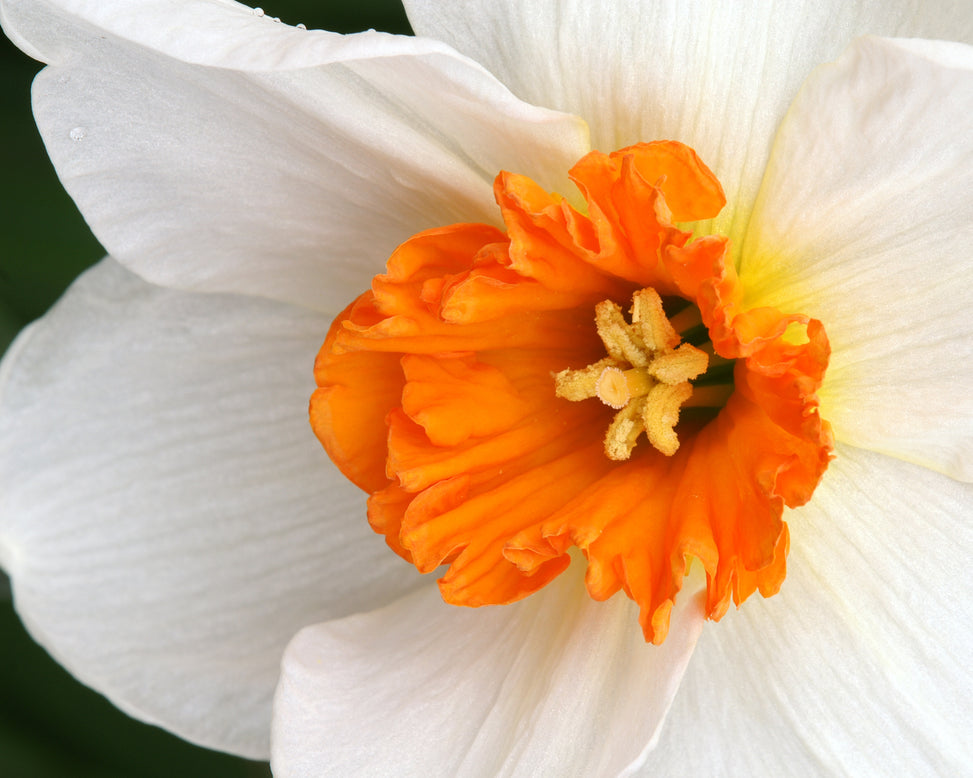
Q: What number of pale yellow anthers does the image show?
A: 6